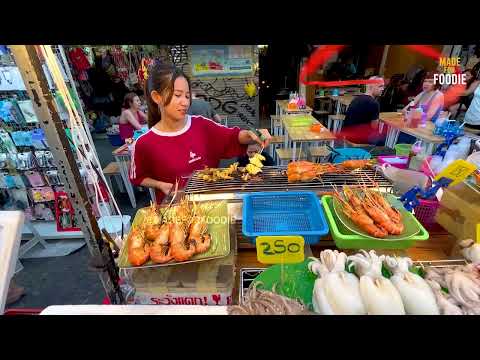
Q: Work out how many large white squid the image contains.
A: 3